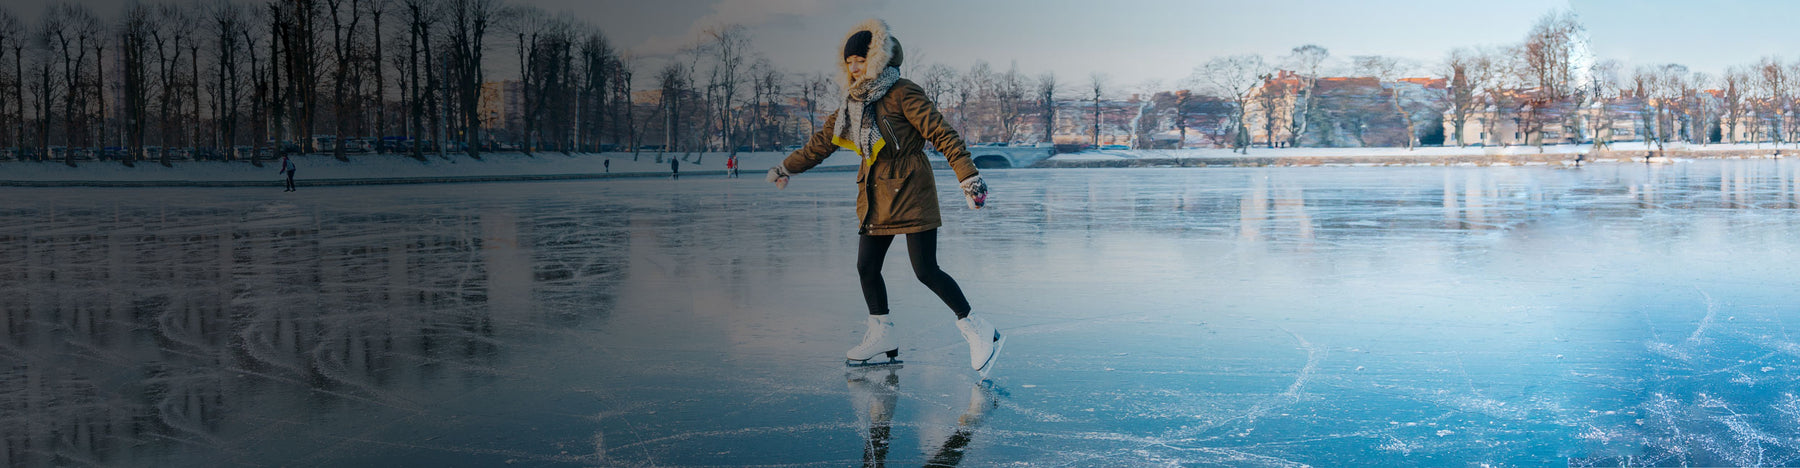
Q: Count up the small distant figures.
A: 5